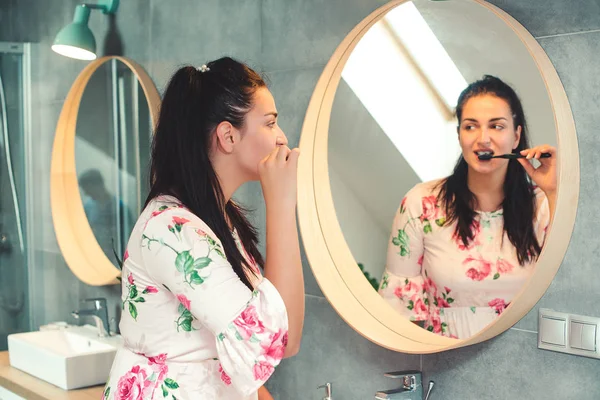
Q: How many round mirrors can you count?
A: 2